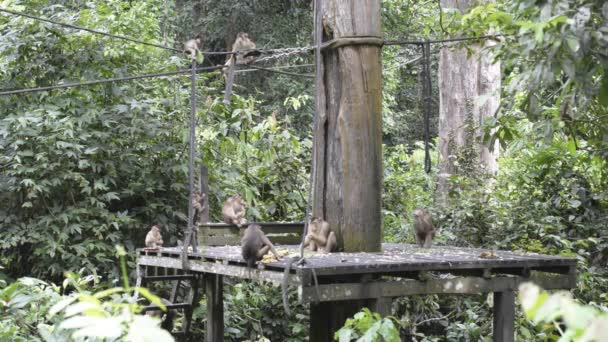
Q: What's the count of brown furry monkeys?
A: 8